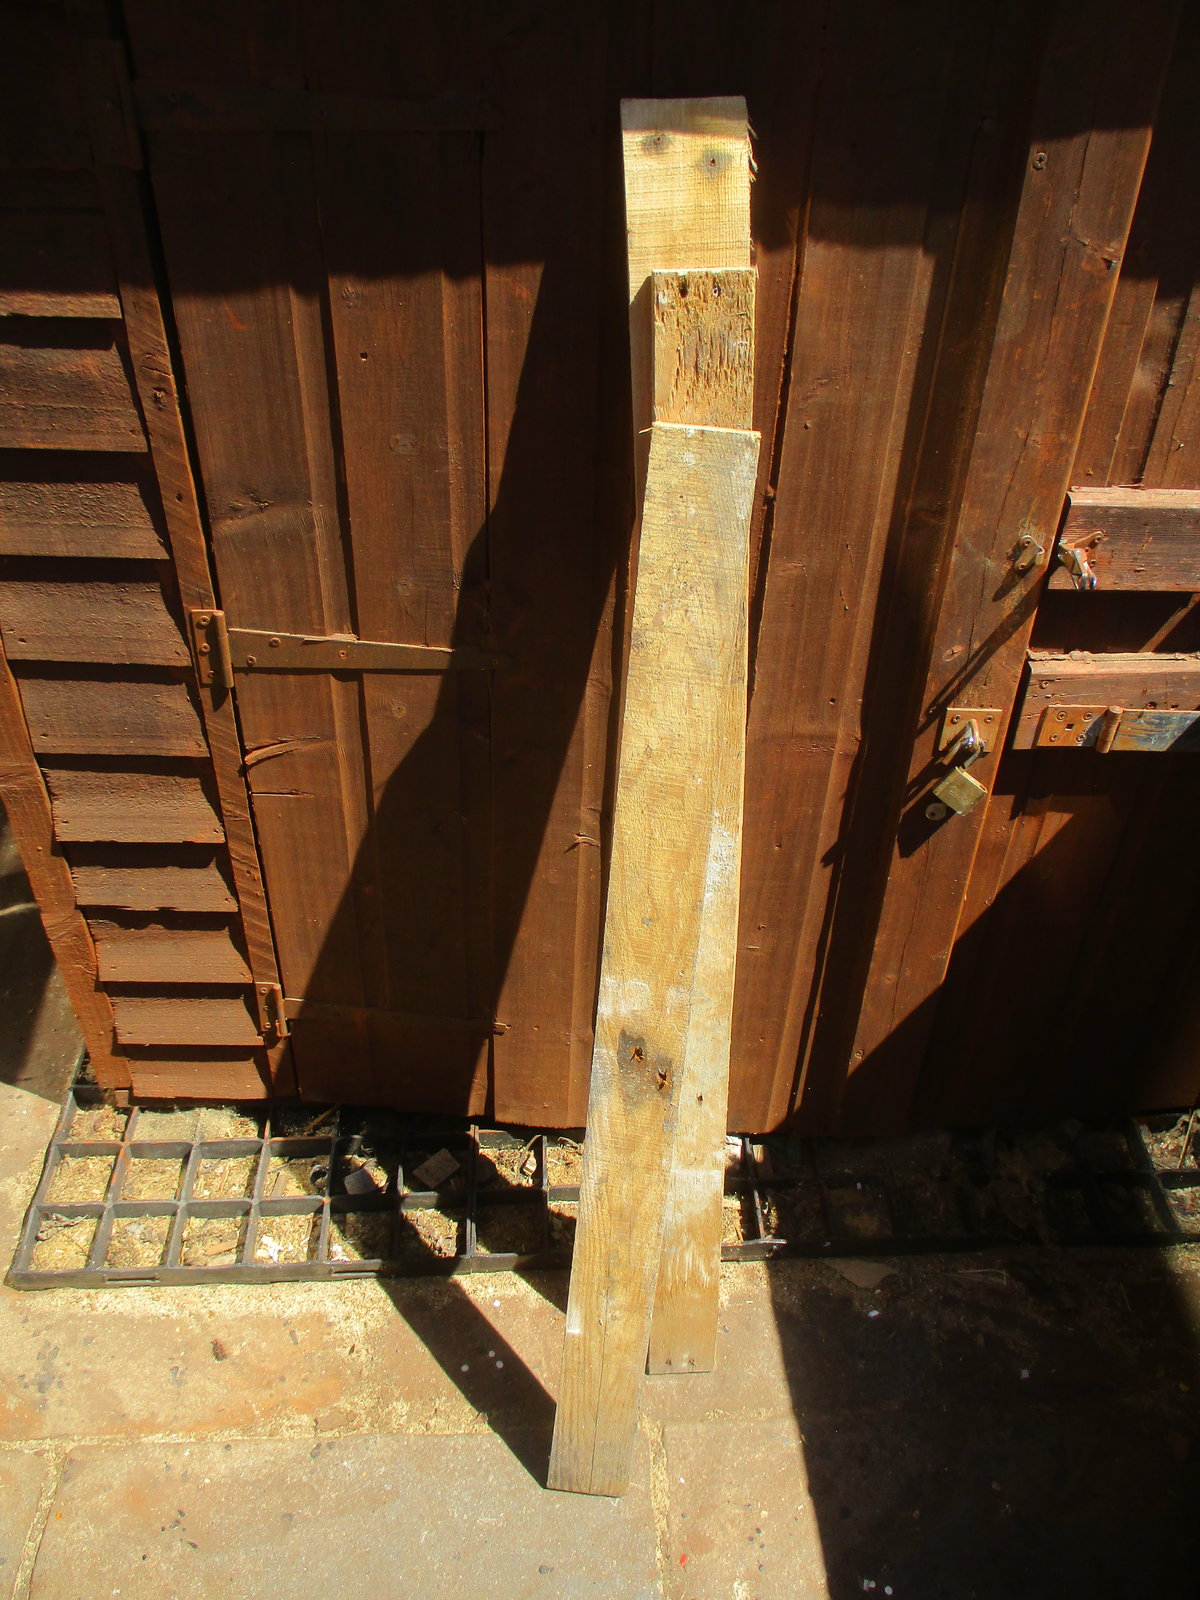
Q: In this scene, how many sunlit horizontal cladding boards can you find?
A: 10